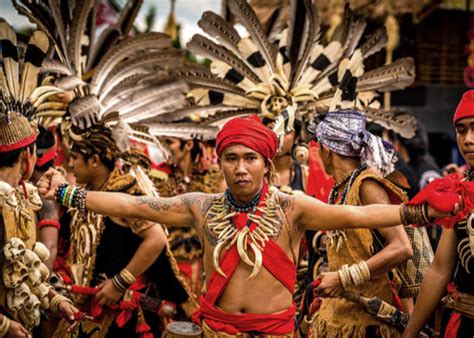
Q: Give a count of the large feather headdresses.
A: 3